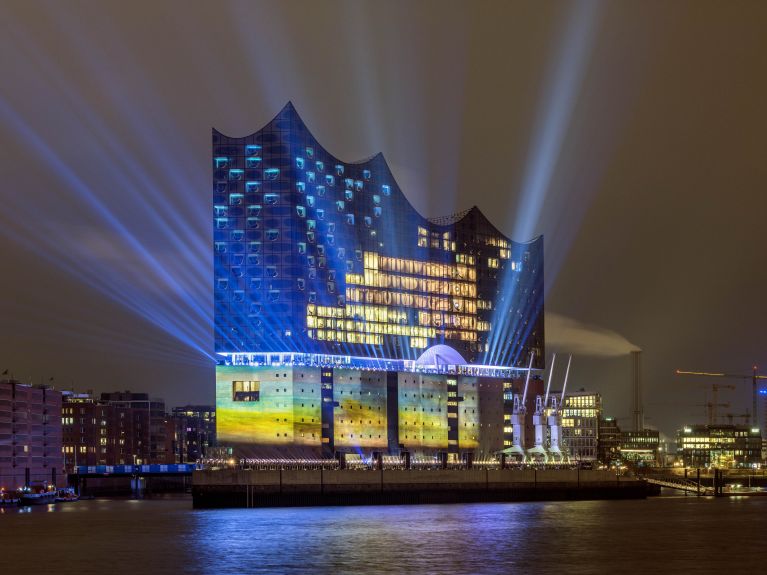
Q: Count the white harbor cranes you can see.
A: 3